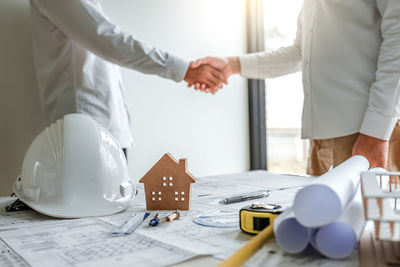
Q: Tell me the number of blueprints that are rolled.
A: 3